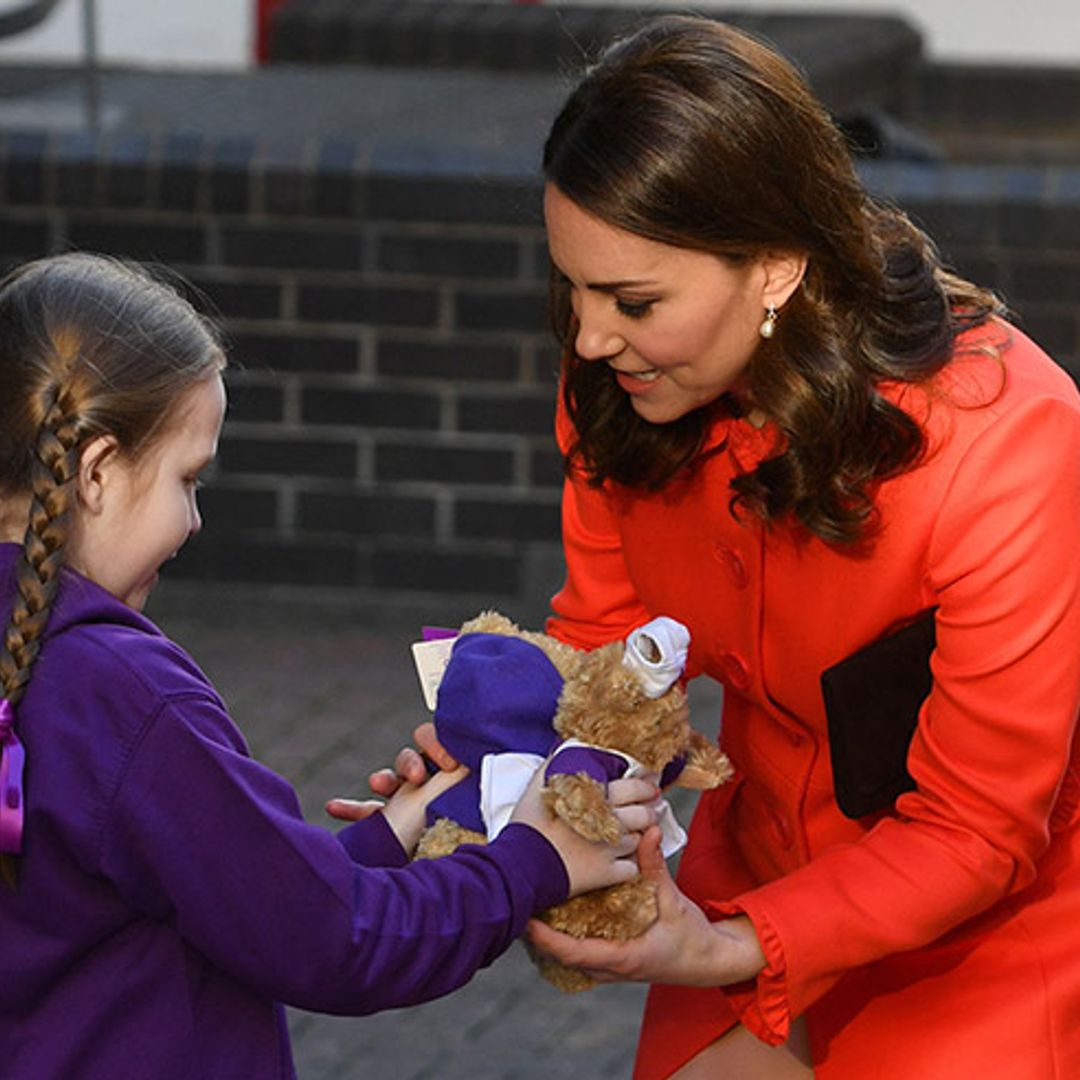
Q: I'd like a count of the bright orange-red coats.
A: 1